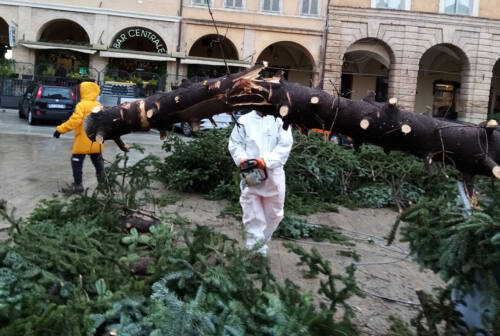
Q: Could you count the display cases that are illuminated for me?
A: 1